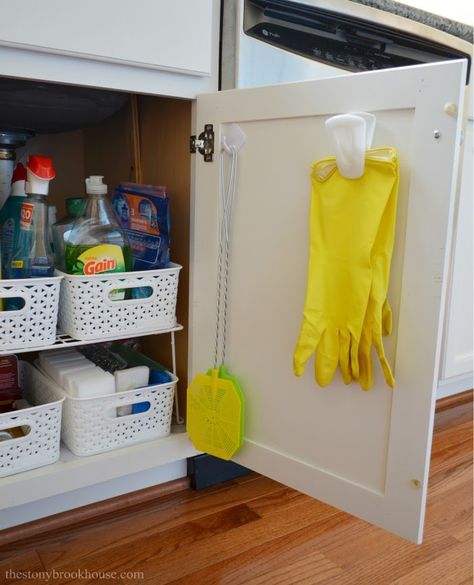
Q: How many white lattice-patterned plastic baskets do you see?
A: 4